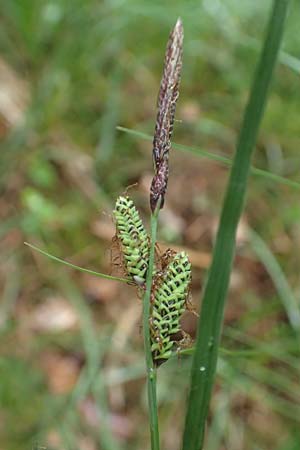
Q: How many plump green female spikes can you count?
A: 2